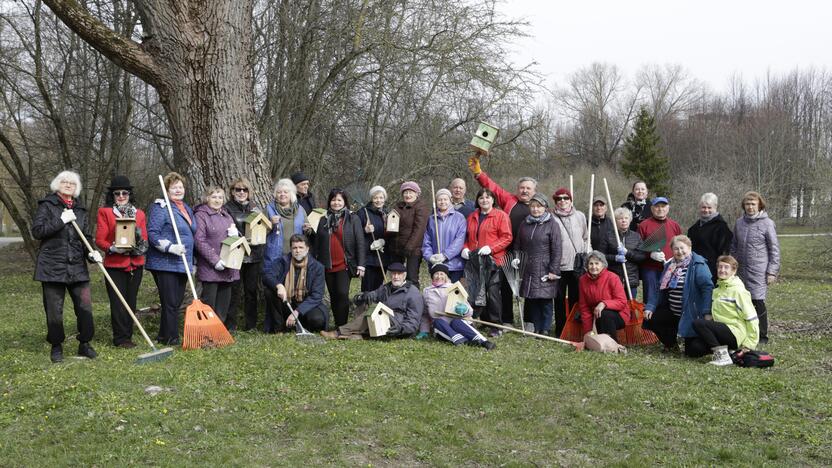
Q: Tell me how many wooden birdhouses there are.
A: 8